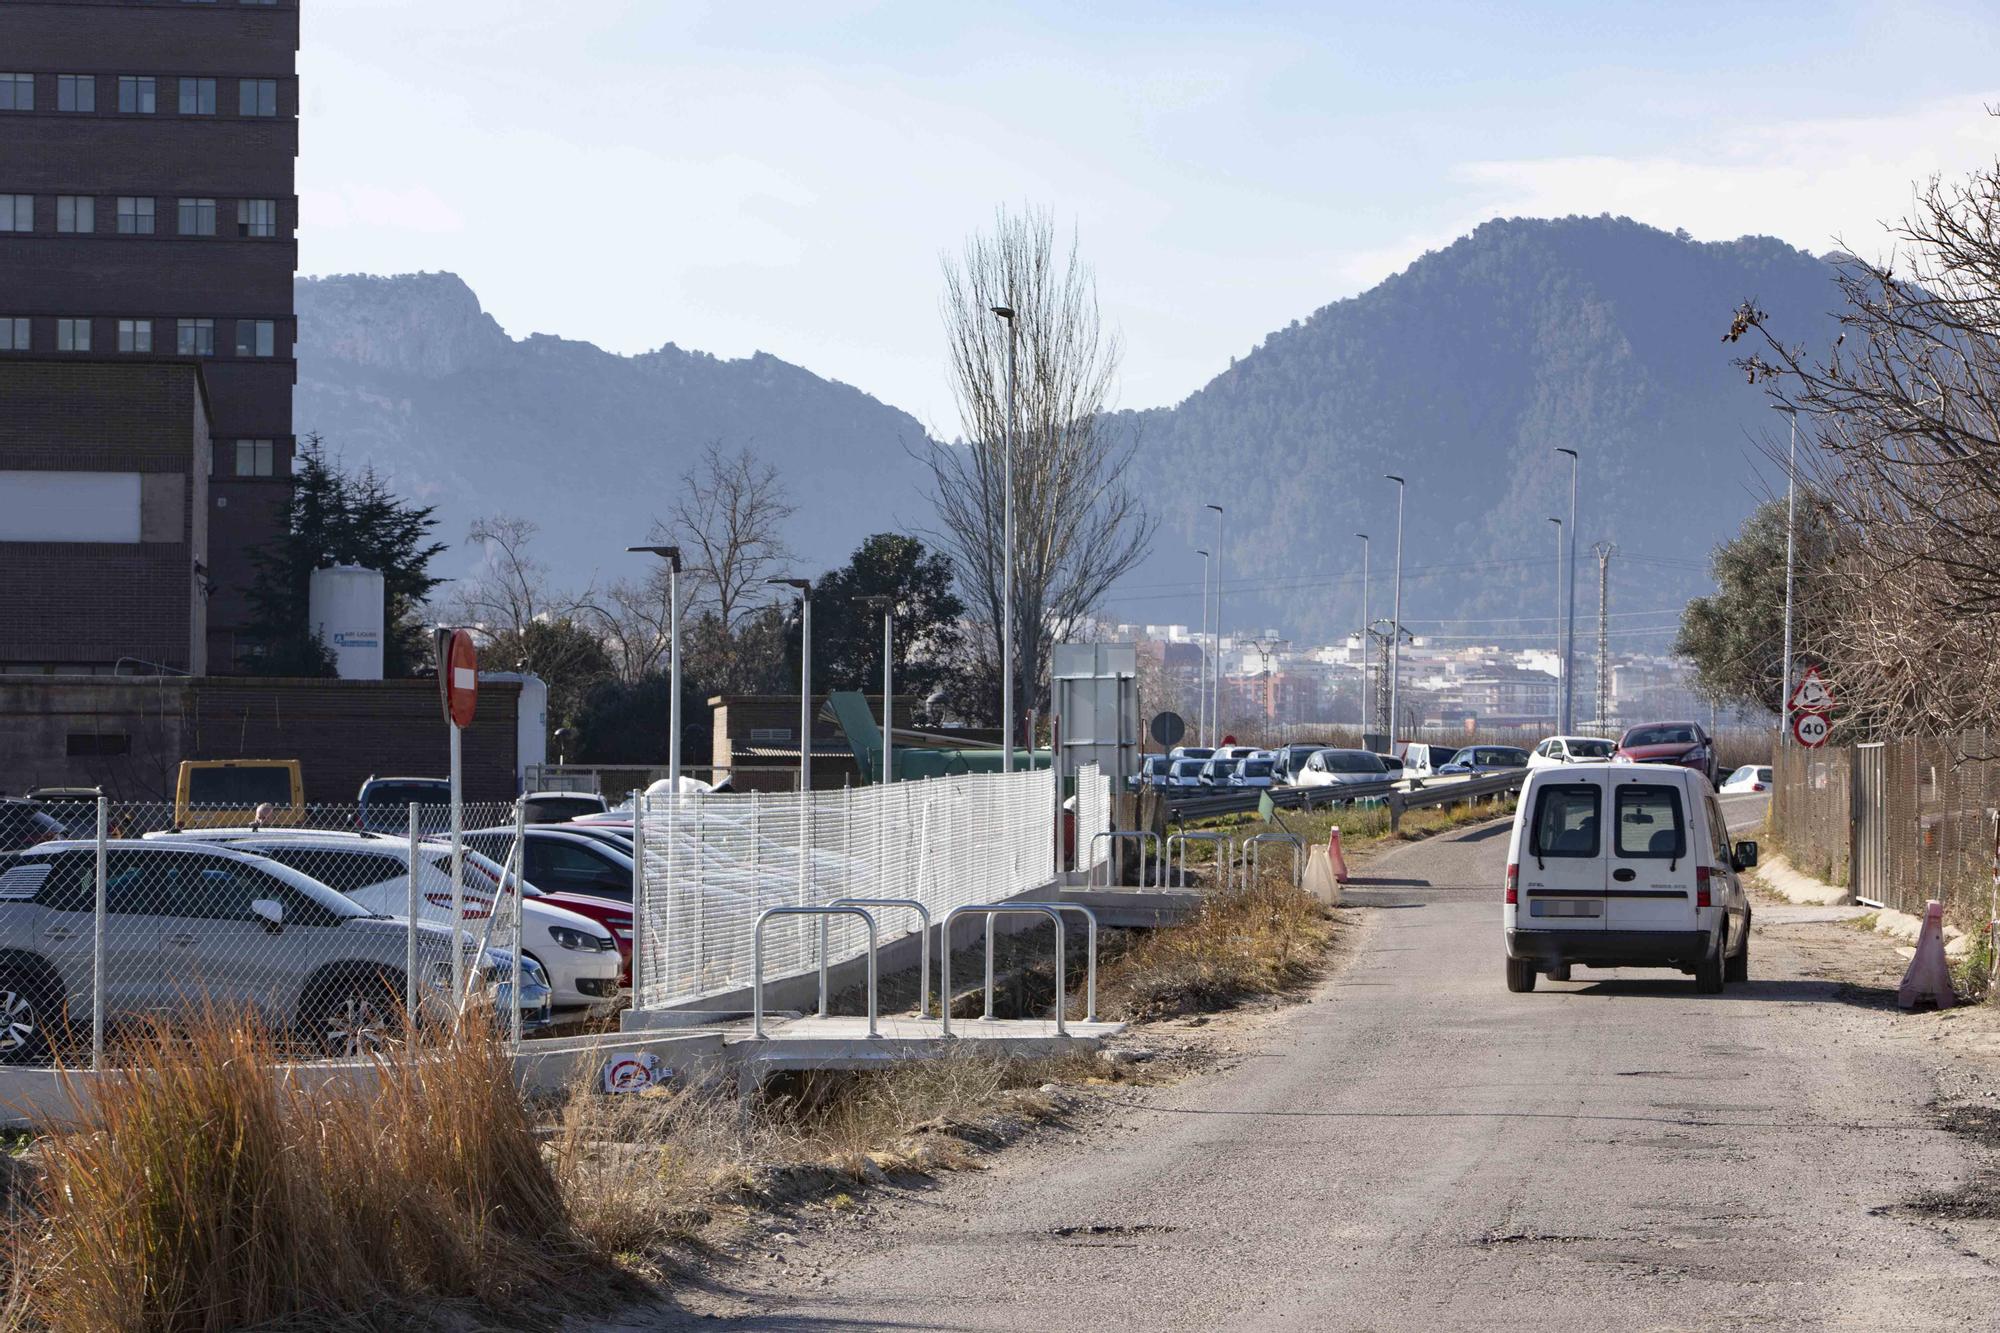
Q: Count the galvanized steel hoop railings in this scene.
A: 10